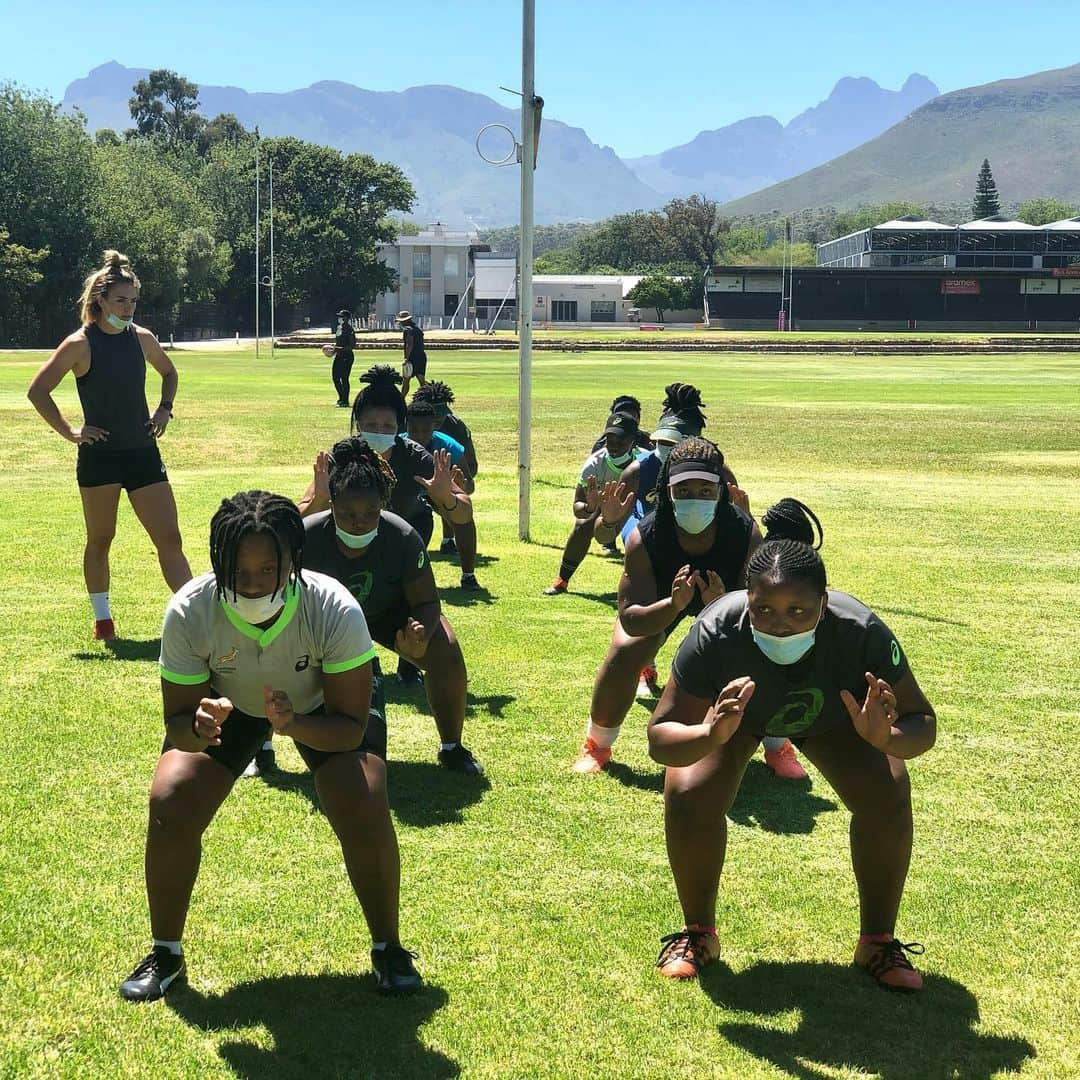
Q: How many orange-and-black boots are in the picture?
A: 2